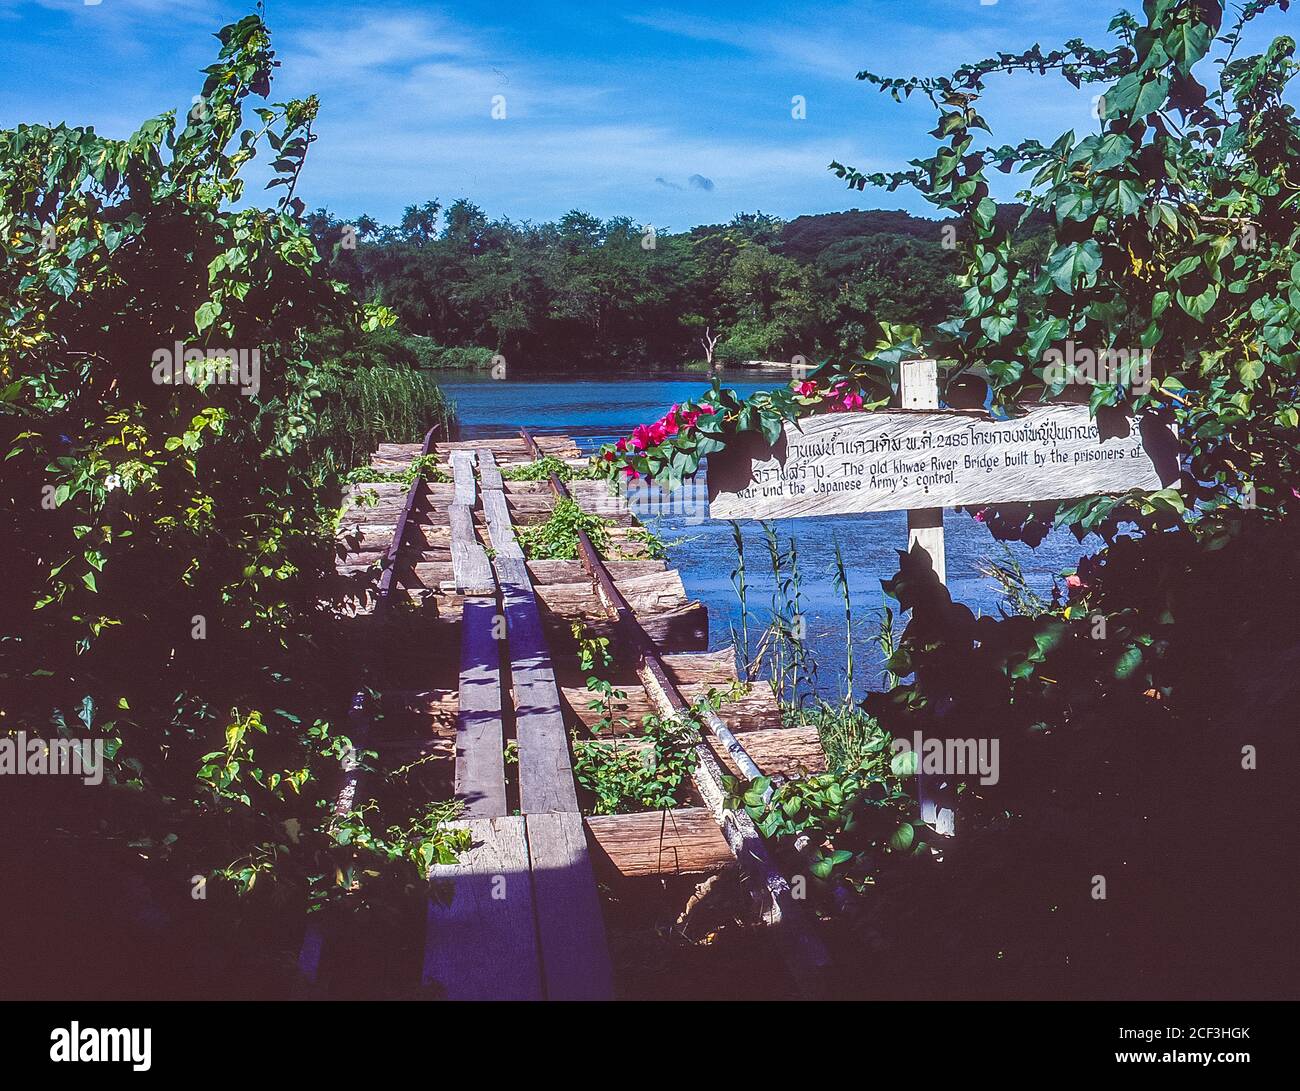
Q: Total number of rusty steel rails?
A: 2